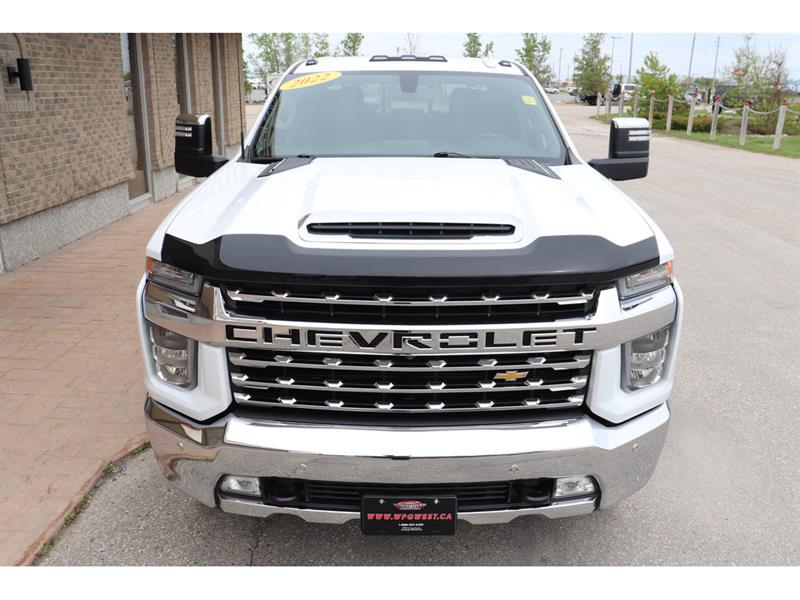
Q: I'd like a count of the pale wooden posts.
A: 10